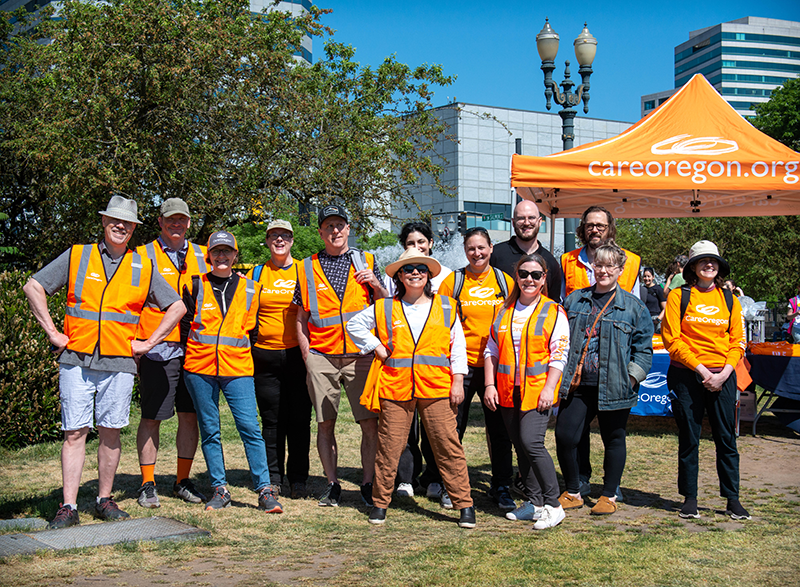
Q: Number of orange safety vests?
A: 7